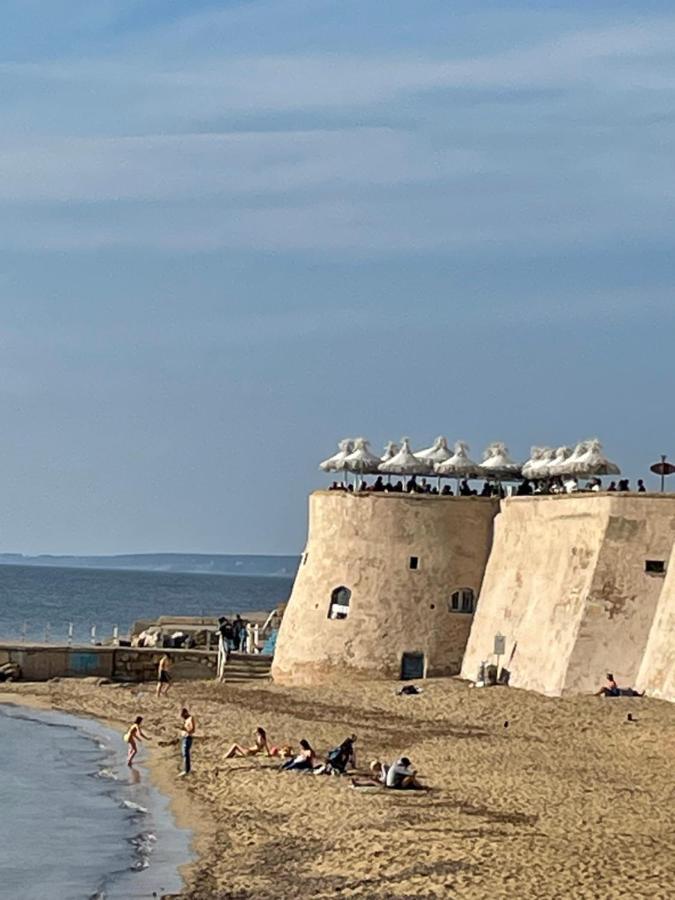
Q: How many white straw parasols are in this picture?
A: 12